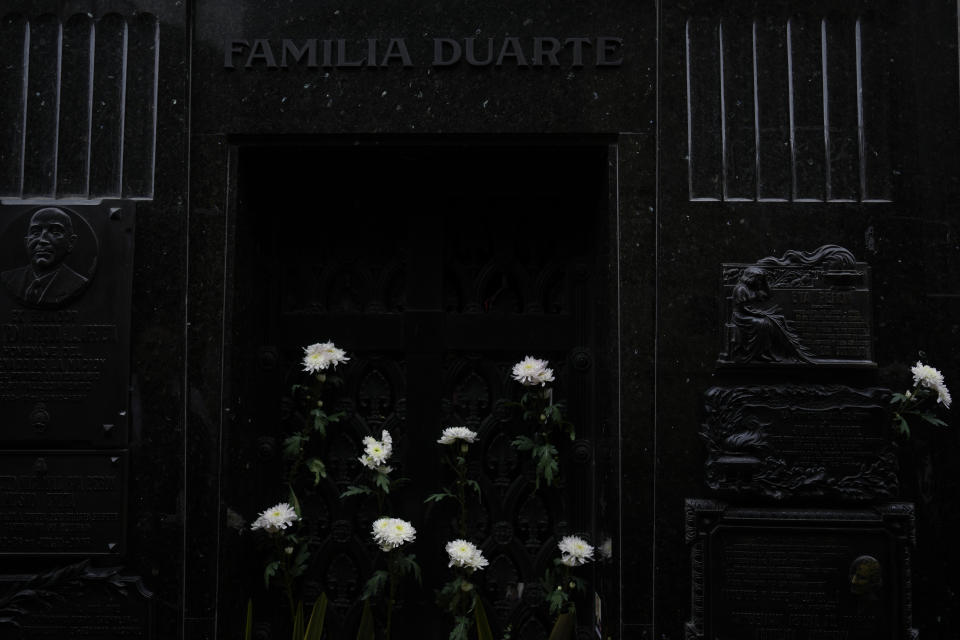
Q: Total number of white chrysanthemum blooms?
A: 9